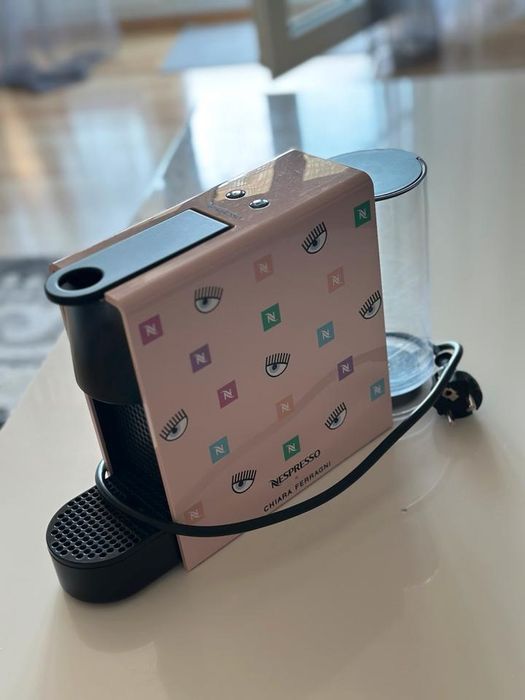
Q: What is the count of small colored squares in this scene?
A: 14